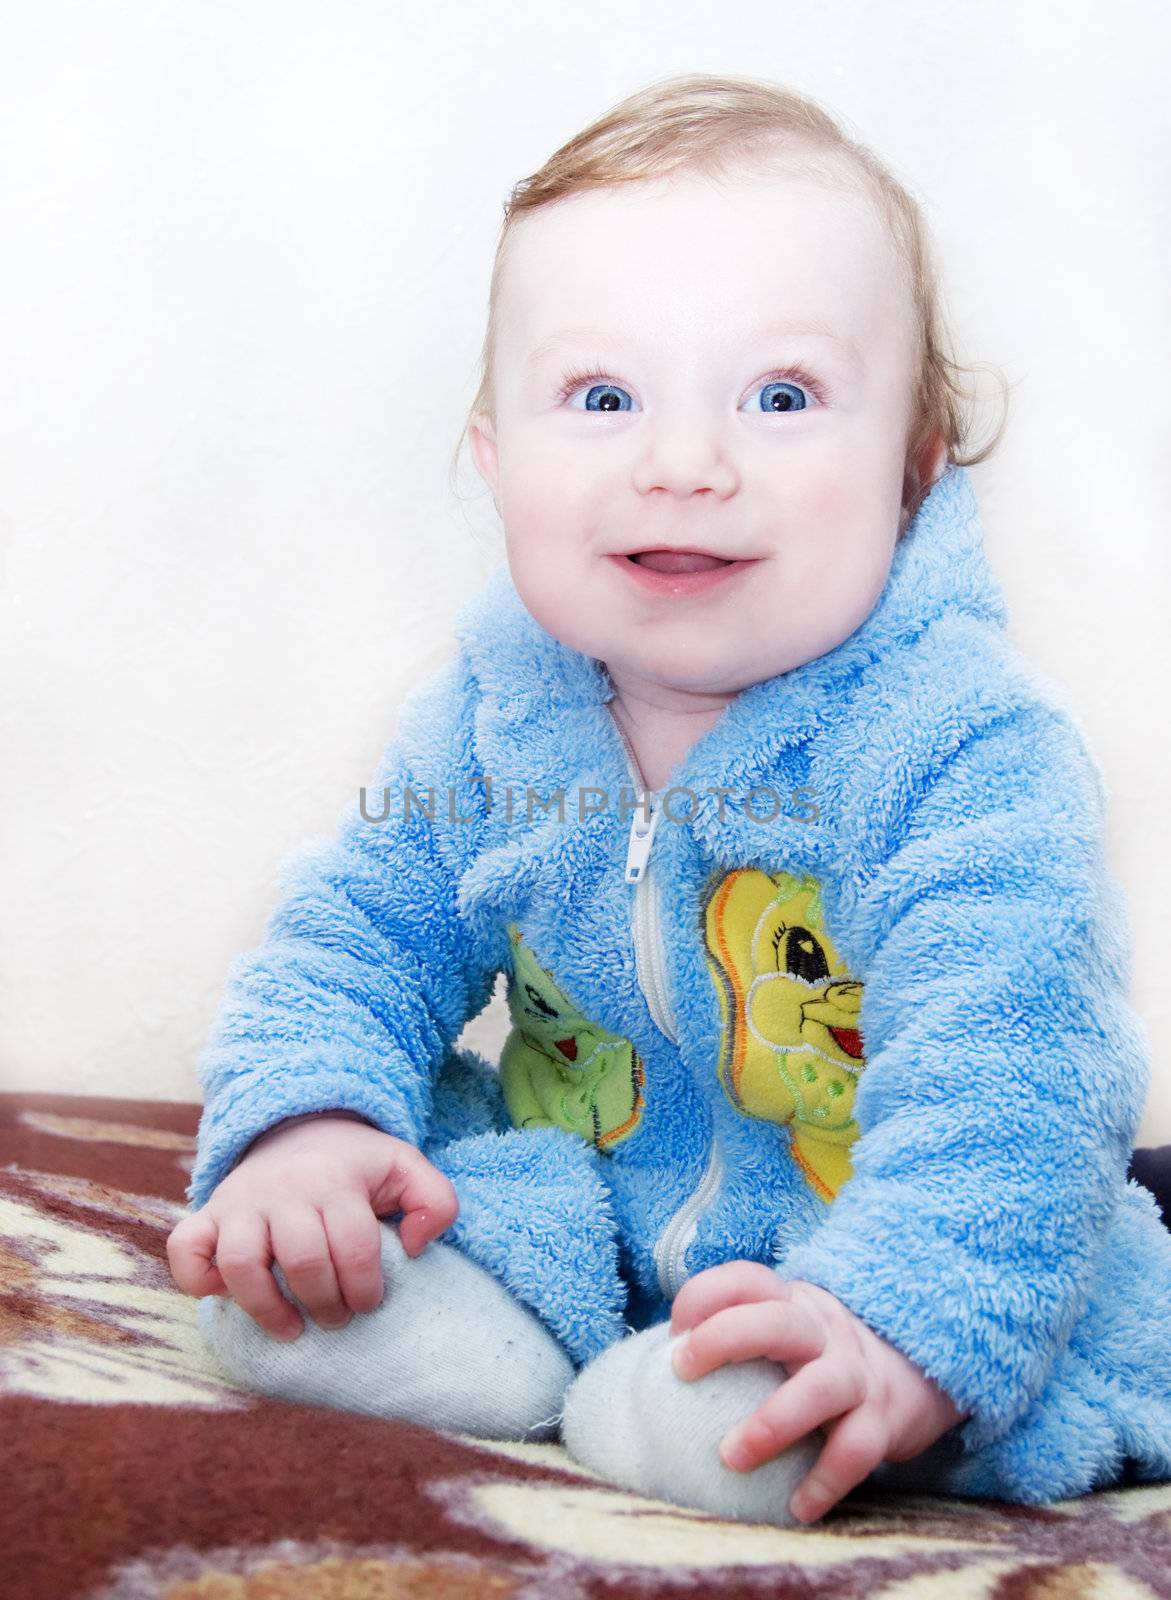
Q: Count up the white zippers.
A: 1